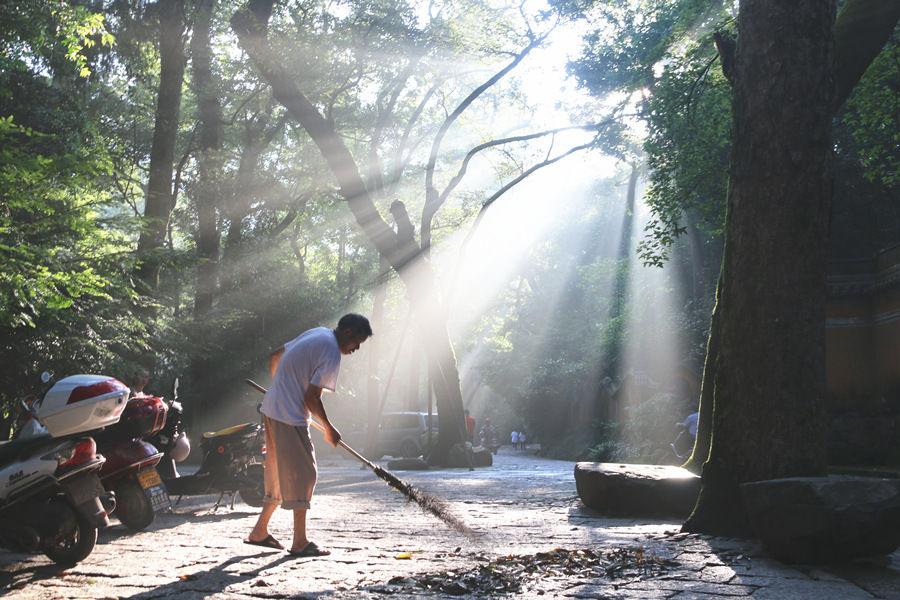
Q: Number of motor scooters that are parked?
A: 3